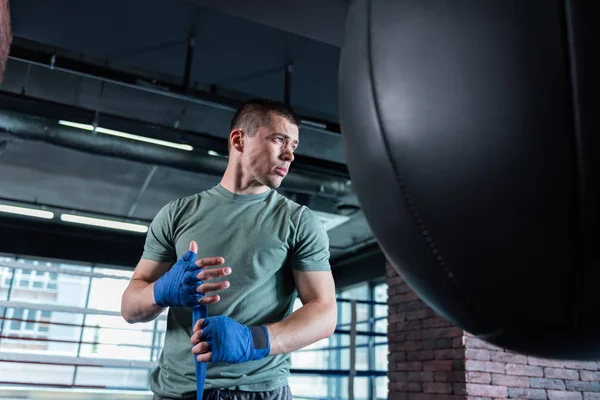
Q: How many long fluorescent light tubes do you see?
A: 3